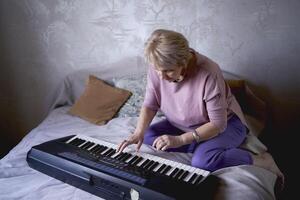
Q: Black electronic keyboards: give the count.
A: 1